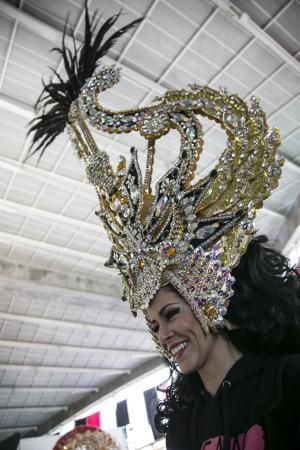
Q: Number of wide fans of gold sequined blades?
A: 1